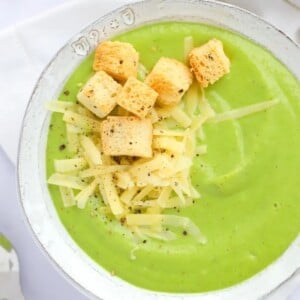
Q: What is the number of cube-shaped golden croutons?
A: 6